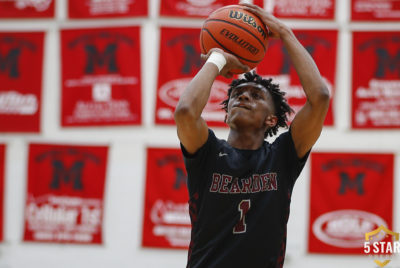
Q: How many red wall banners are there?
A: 14